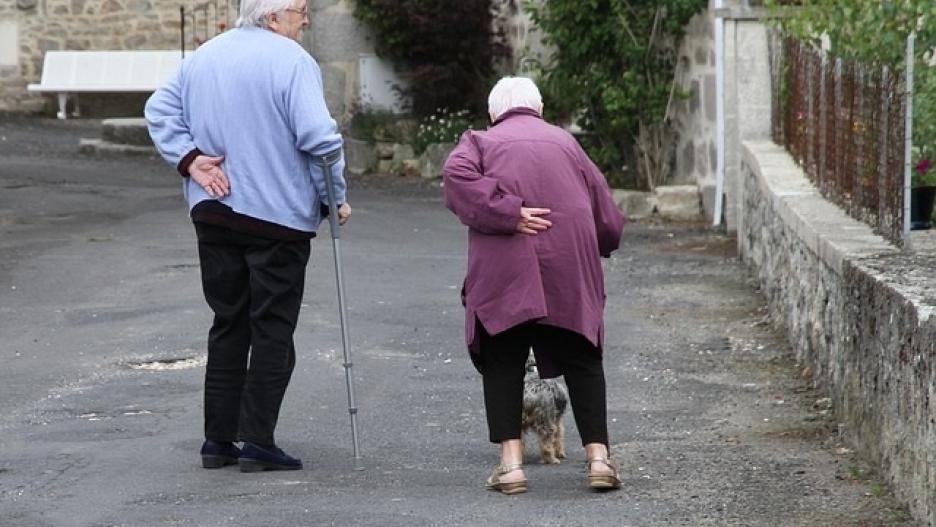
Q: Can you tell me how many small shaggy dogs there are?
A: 1